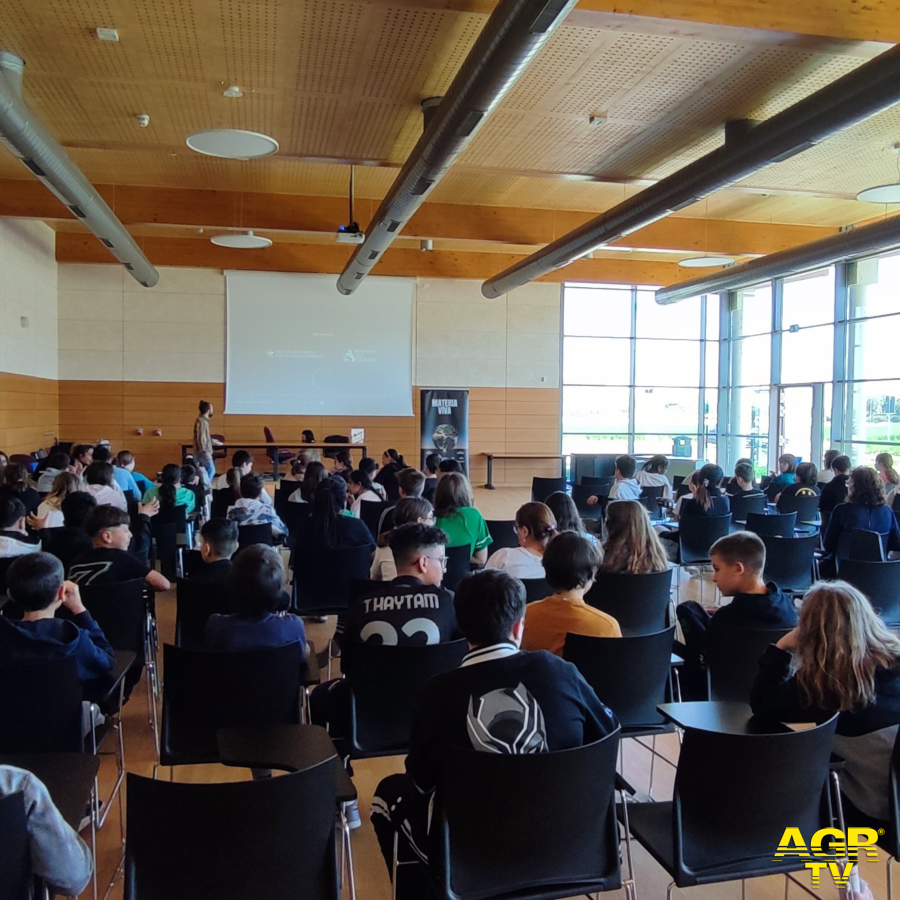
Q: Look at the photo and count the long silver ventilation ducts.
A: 4